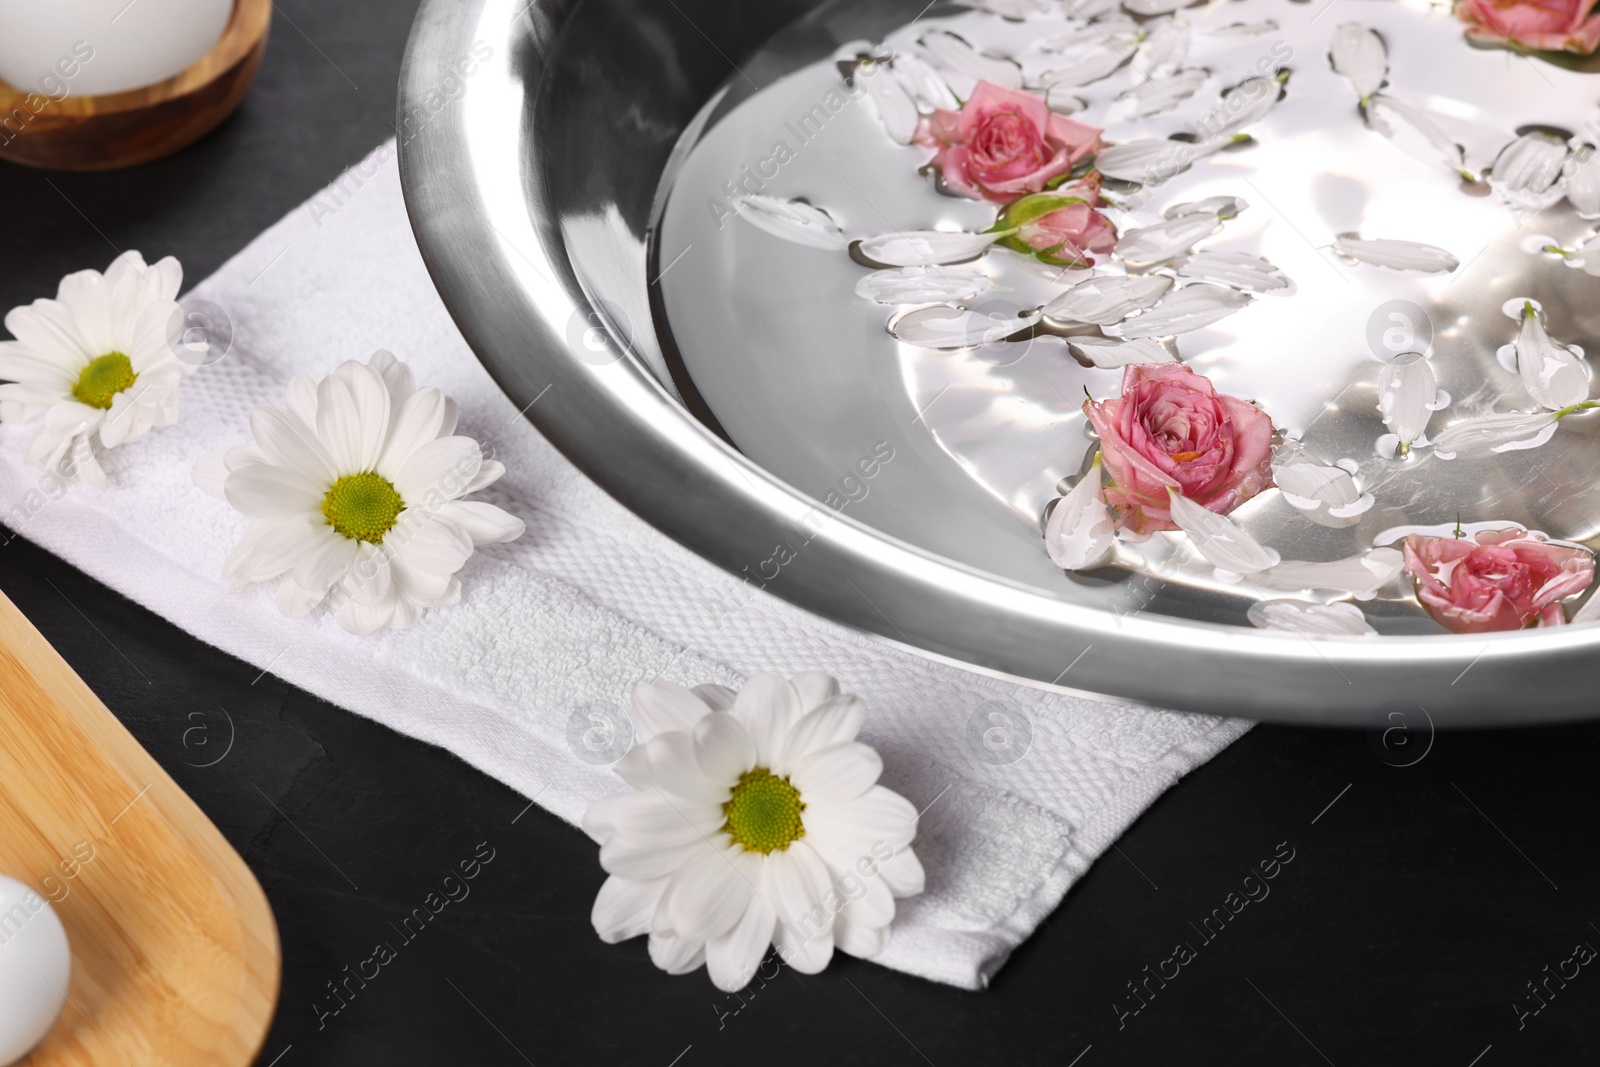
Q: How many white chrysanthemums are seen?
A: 3